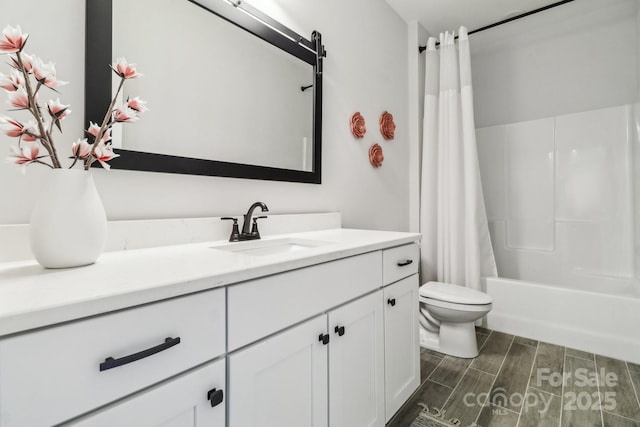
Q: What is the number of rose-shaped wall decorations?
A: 3